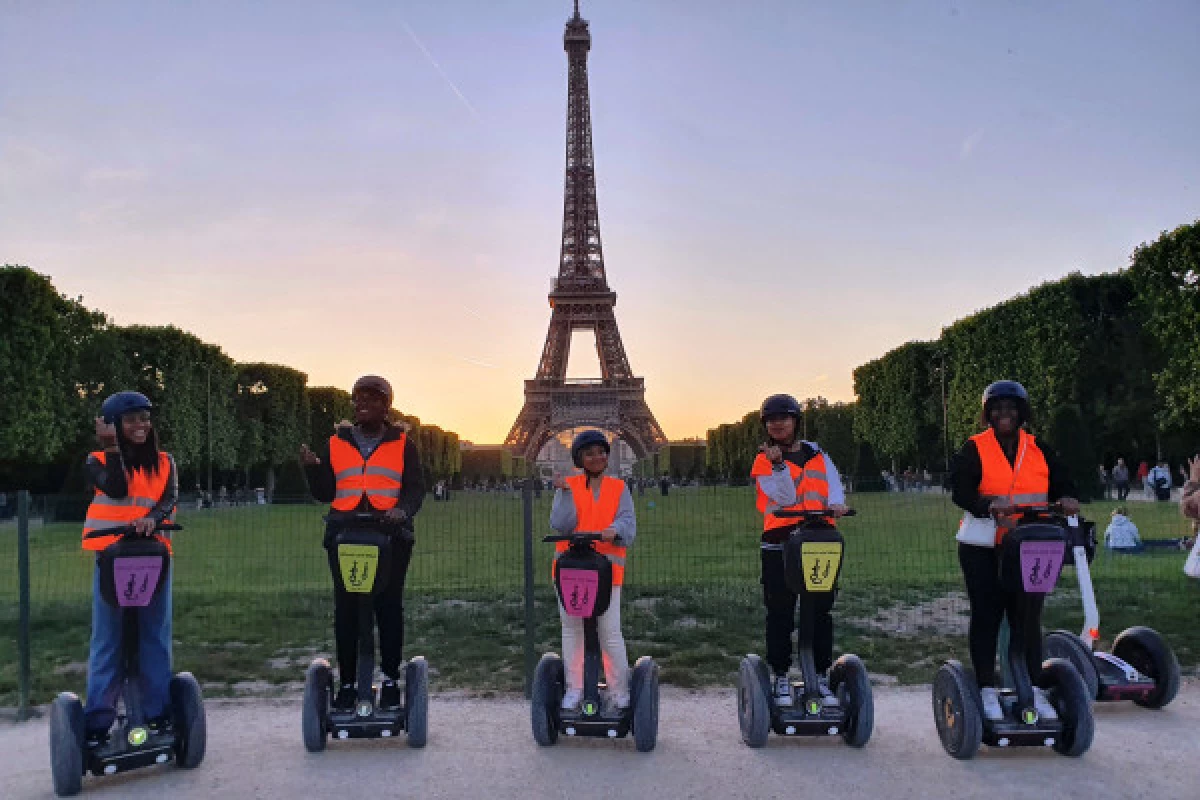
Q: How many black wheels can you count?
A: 12